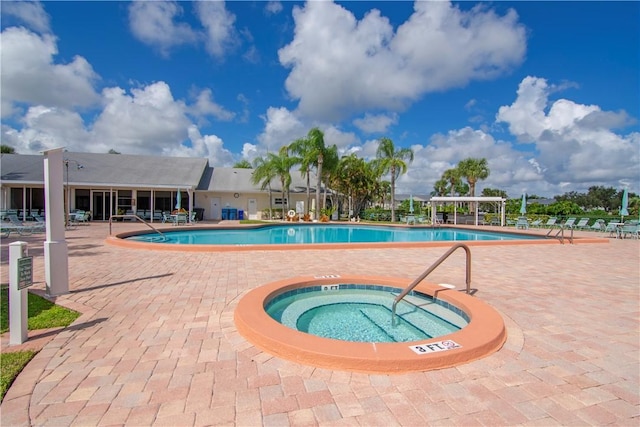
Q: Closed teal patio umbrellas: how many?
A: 4